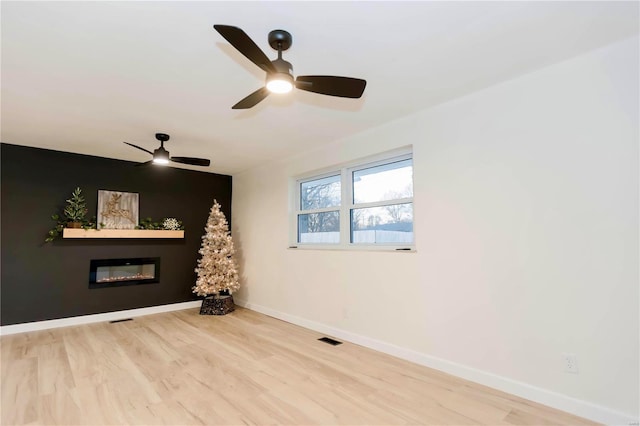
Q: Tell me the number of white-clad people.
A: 0